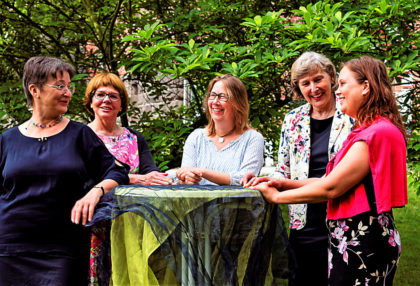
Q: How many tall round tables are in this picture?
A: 1